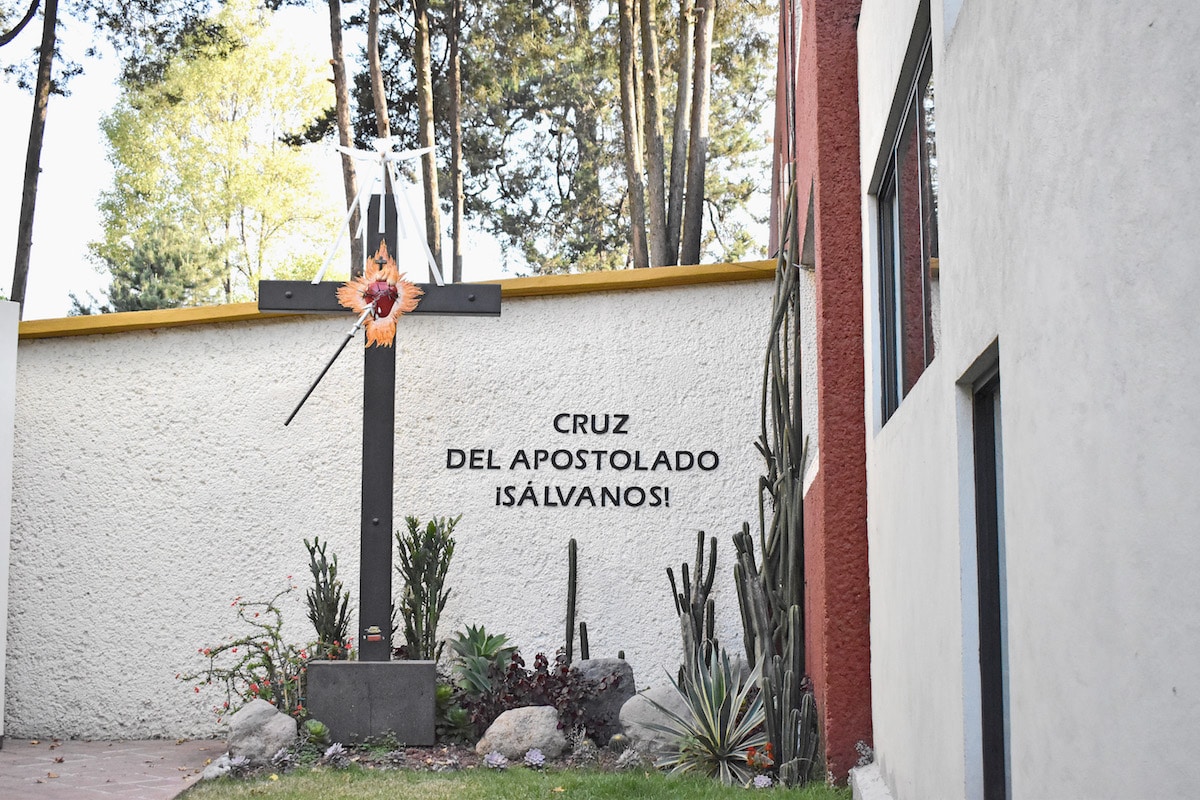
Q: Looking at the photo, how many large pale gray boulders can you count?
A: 3